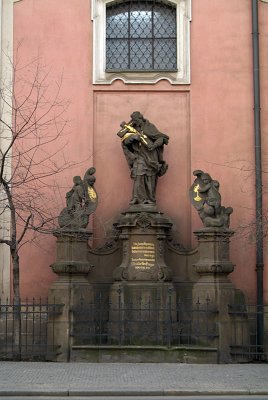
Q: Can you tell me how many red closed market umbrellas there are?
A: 0